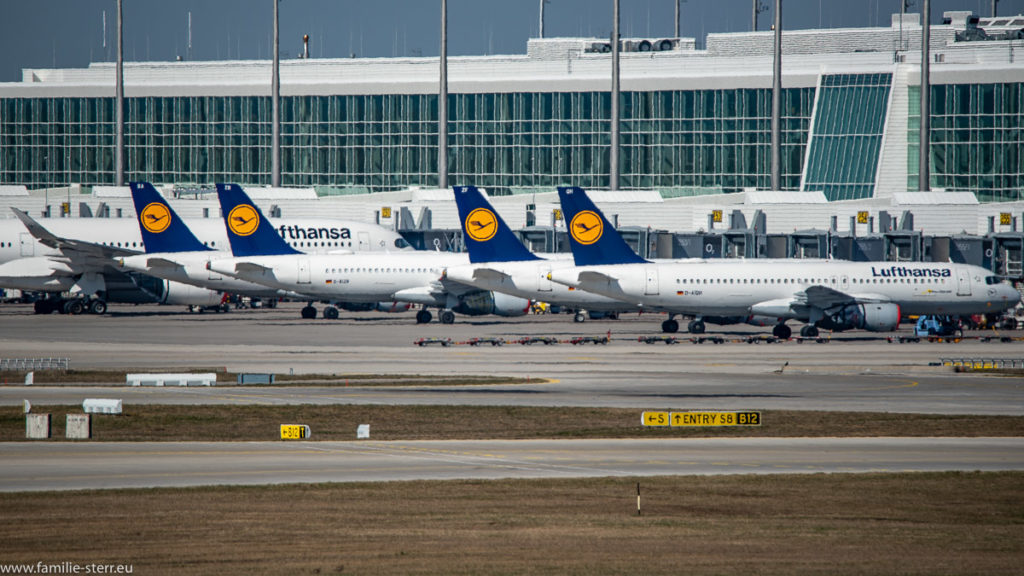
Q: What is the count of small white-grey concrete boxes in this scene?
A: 2